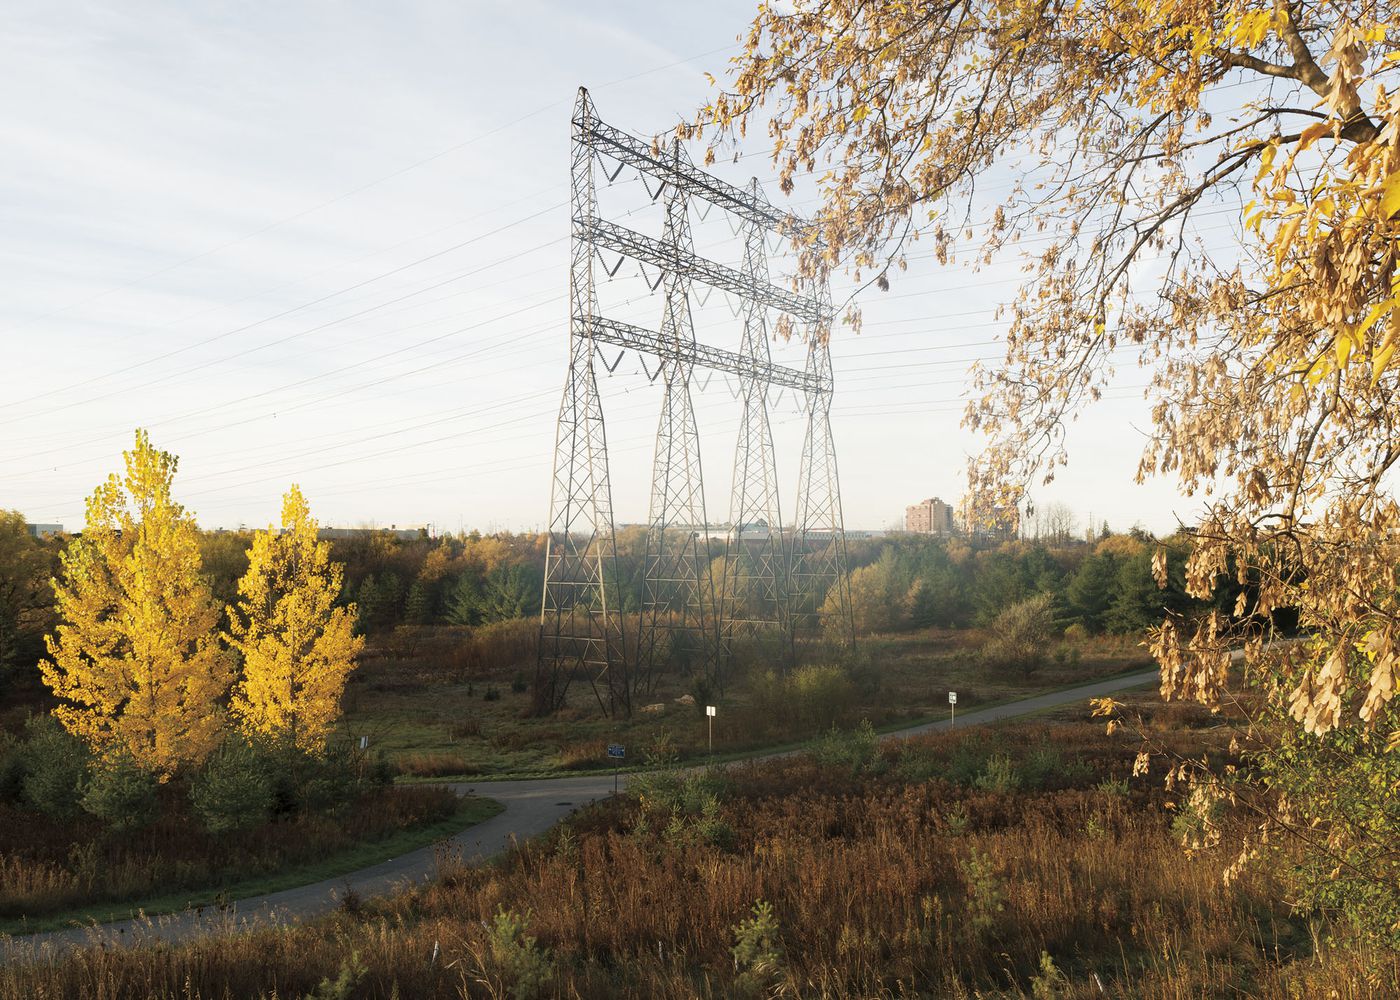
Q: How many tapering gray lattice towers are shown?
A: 4